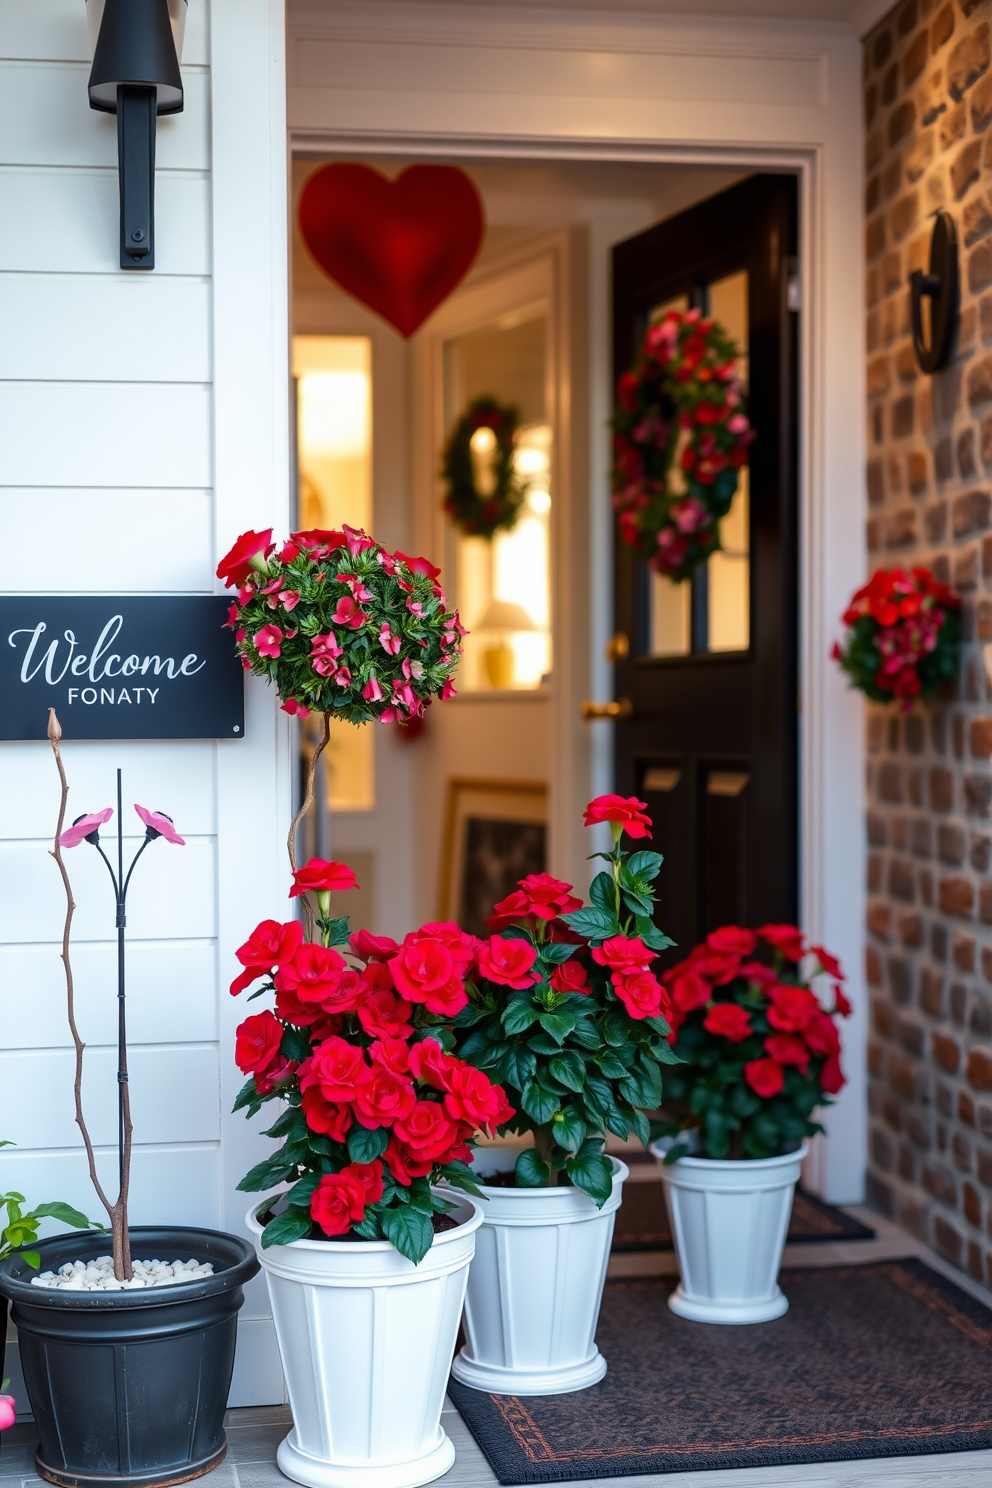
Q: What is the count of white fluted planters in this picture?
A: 3